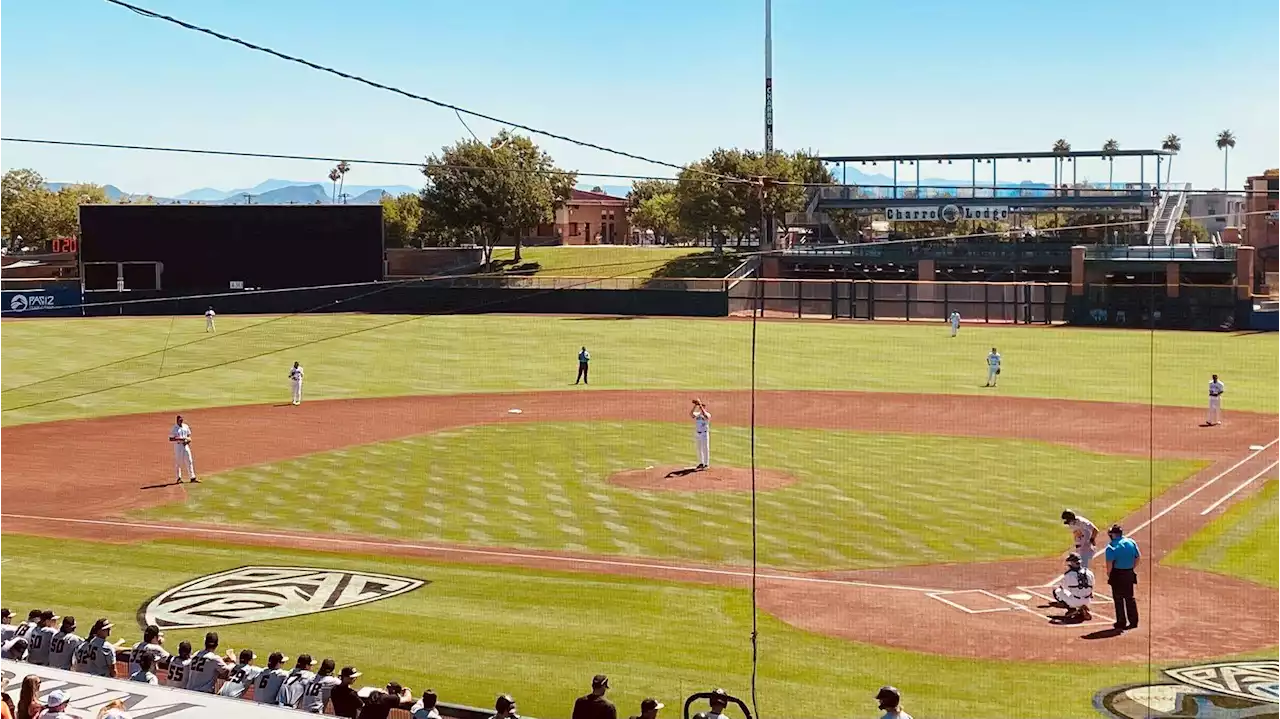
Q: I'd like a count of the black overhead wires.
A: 2